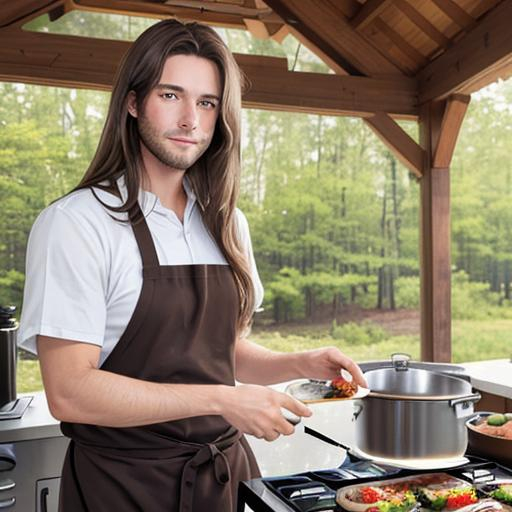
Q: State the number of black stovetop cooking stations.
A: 1